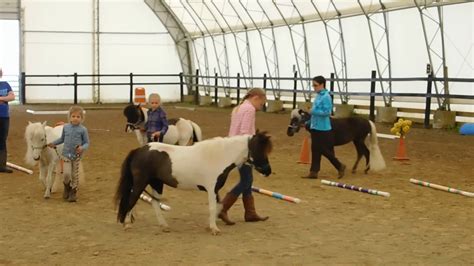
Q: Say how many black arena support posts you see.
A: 12